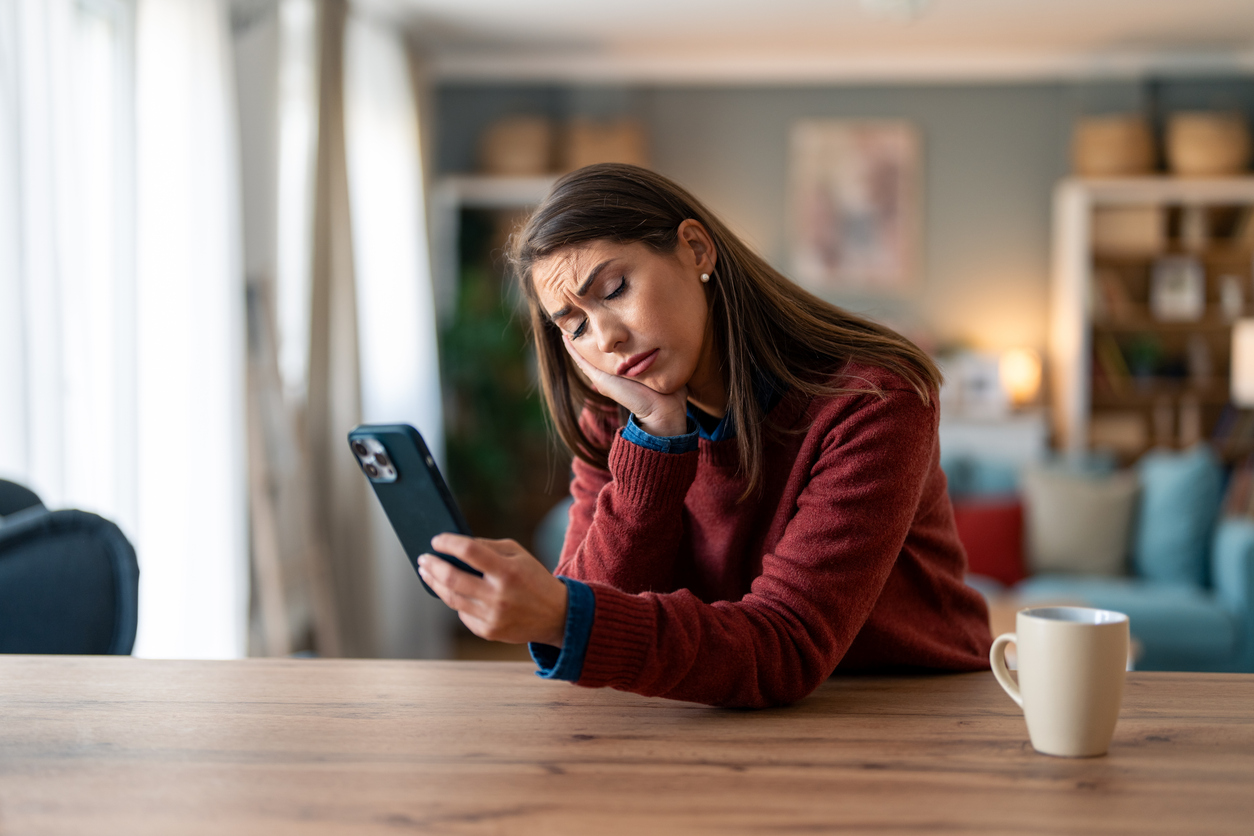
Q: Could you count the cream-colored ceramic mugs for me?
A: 1